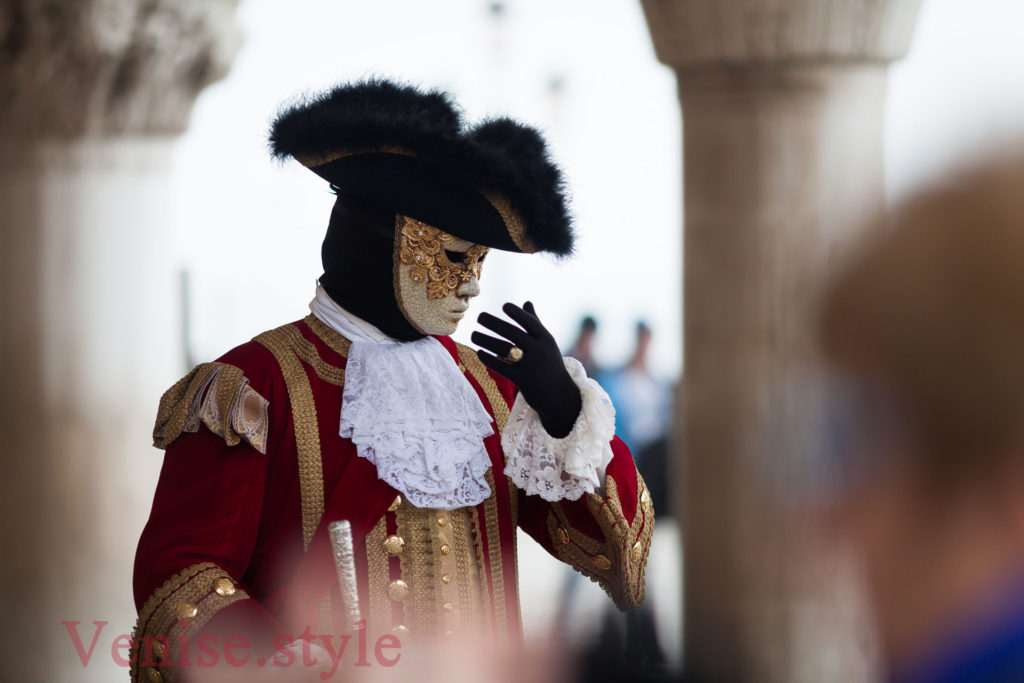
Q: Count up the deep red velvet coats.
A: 1